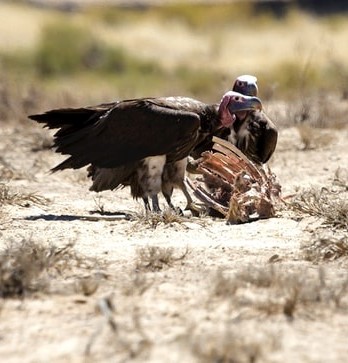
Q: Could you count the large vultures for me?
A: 2